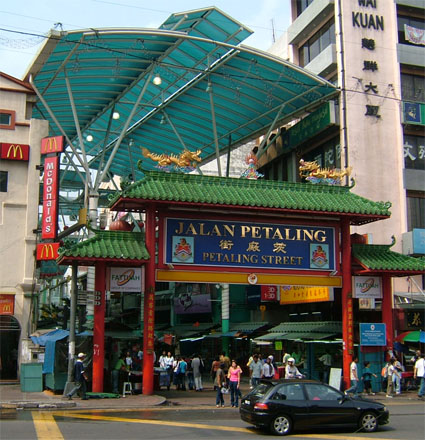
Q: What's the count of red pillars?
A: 4